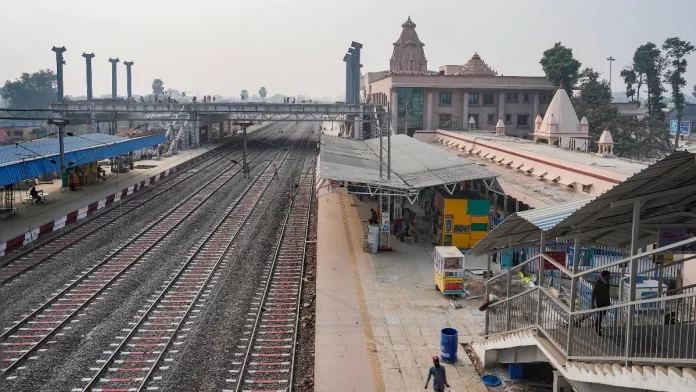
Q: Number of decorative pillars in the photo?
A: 7